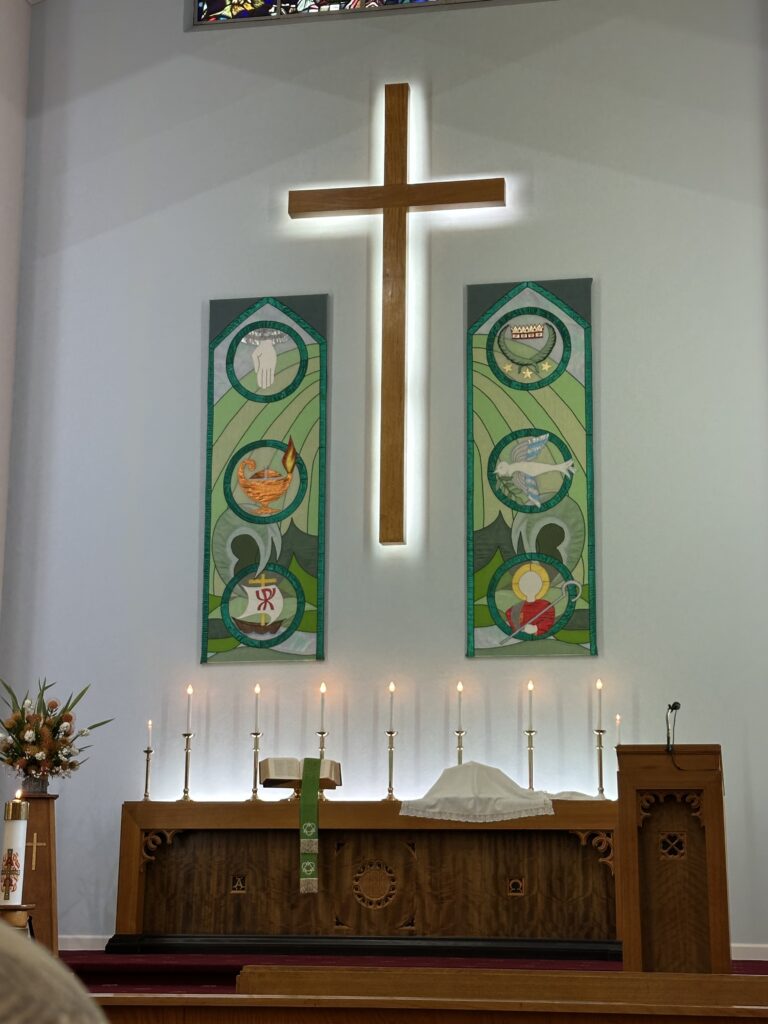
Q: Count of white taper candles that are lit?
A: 9